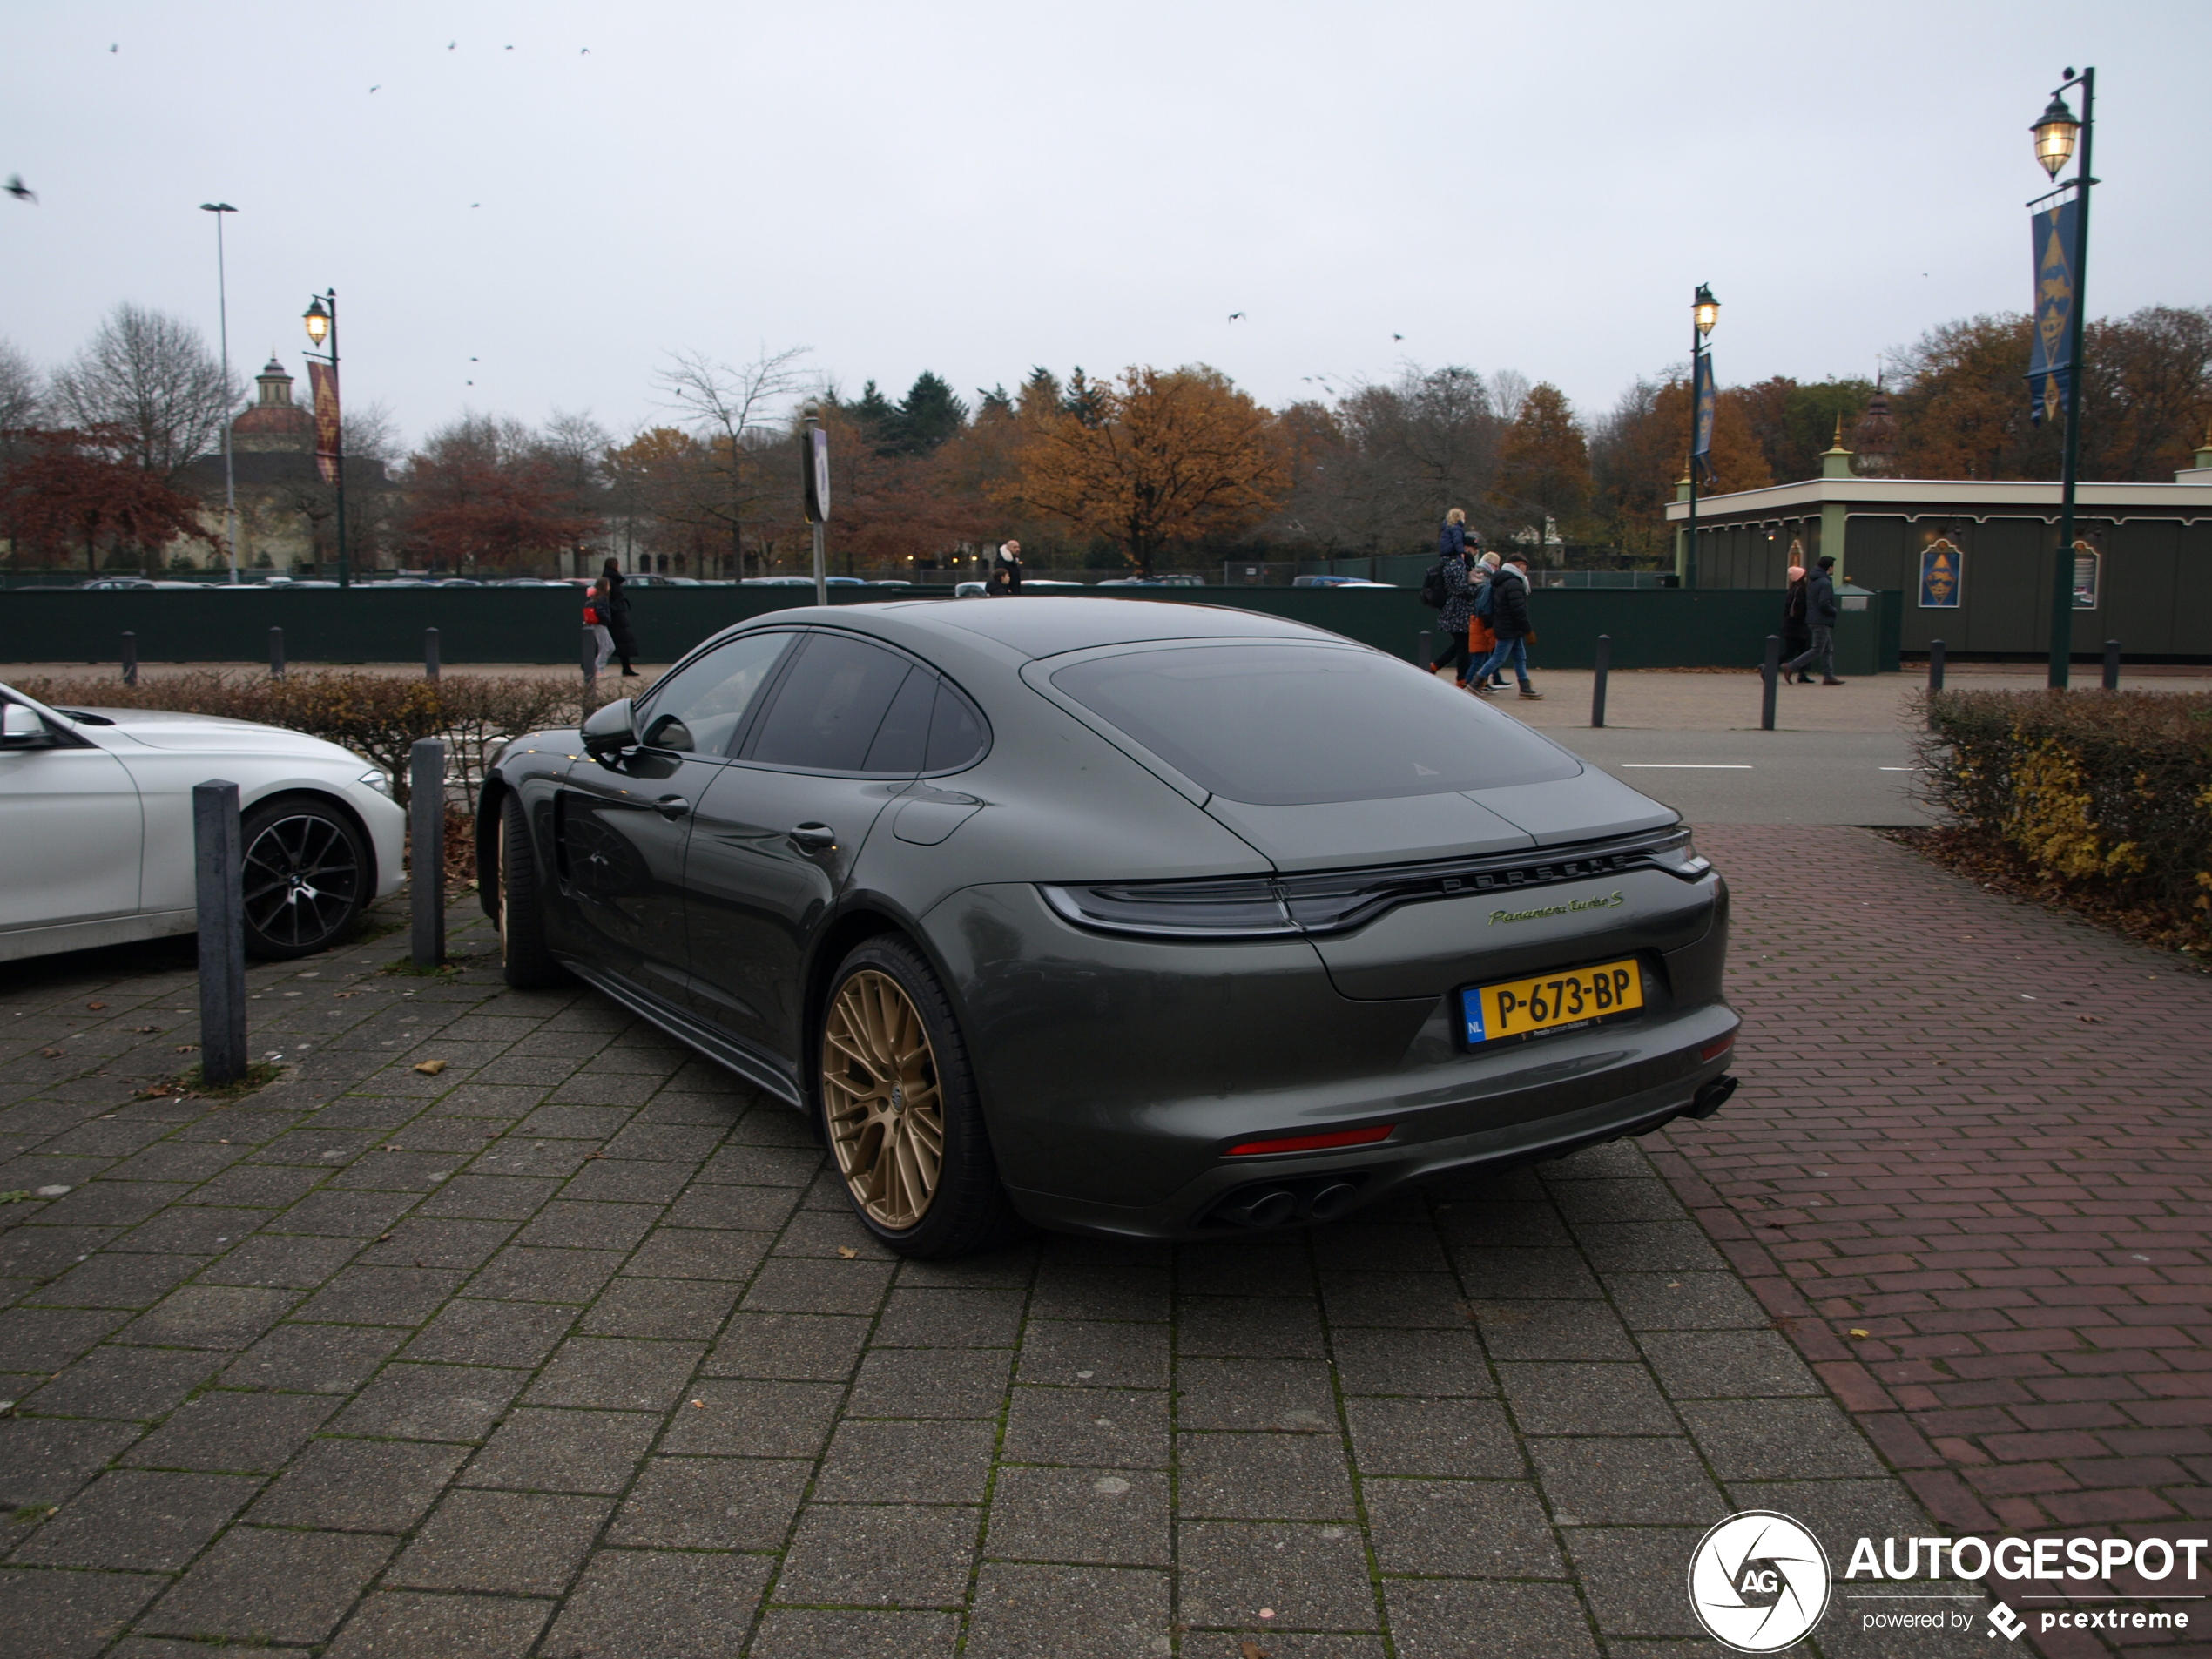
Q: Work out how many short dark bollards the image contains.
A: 11